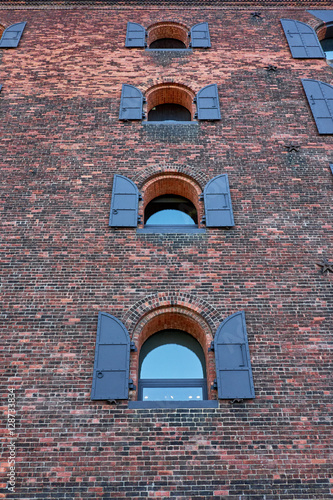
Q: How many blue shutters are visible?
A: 11